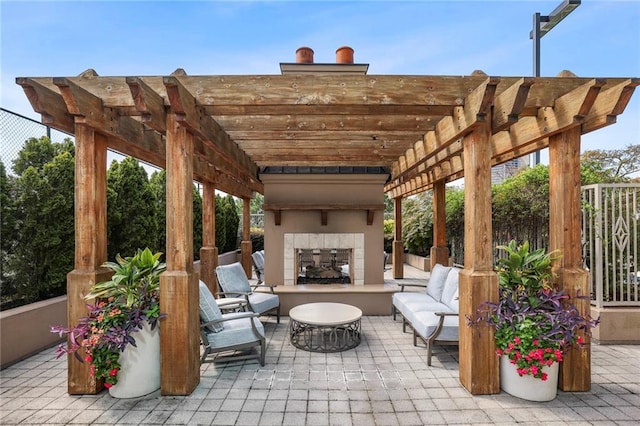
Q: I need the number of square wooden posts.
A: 8